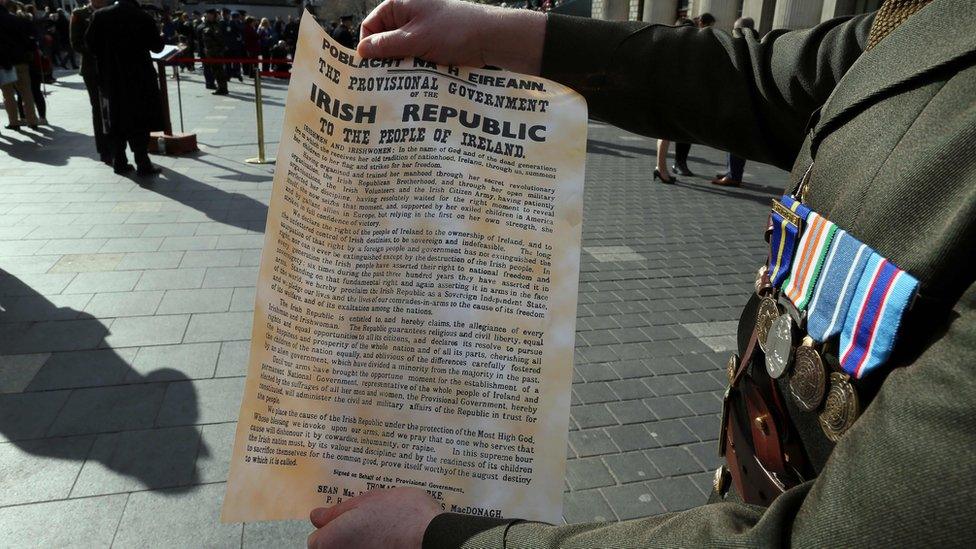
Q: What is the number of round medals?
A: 4